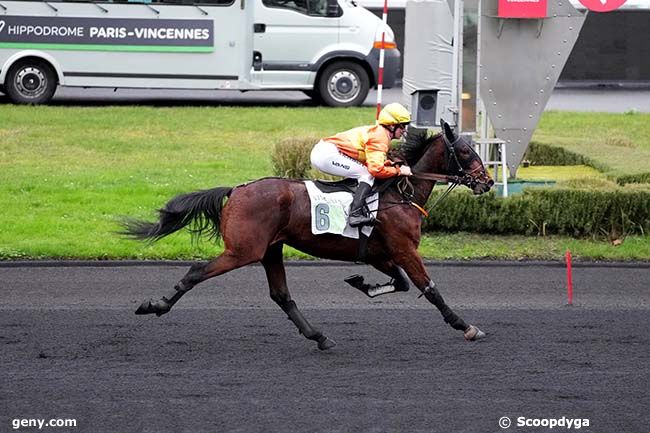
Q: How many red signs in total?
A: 2